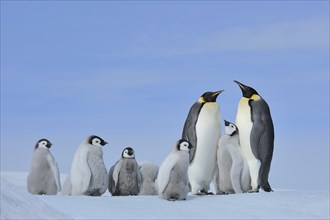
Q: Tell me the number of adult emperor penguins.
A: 2